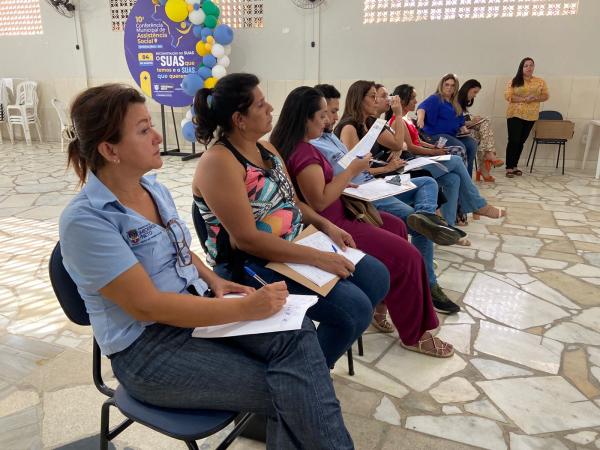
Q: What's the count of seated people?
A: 9